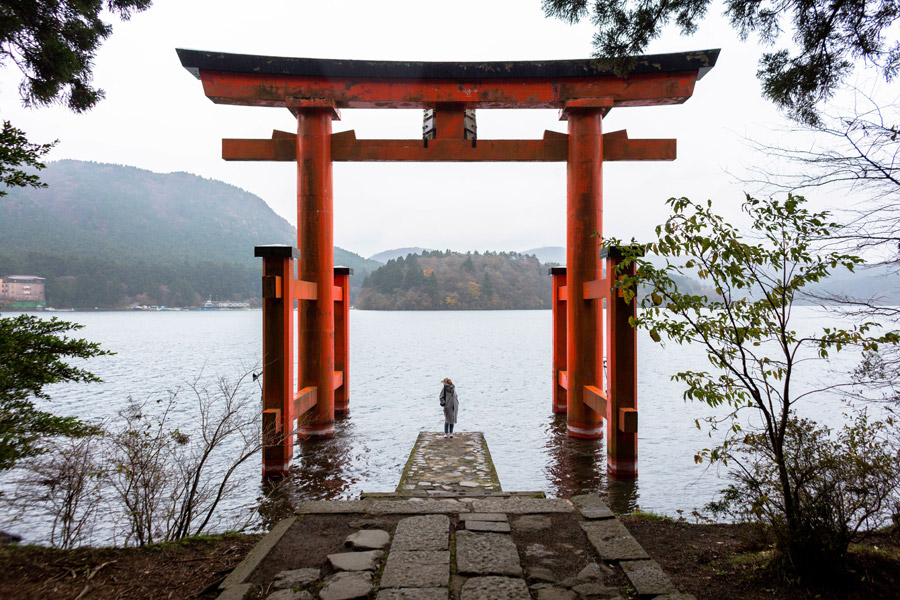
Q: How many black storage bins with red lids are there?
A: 0